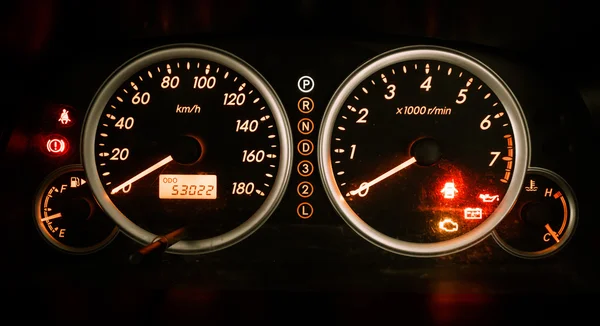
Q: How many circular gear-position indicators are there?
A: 7